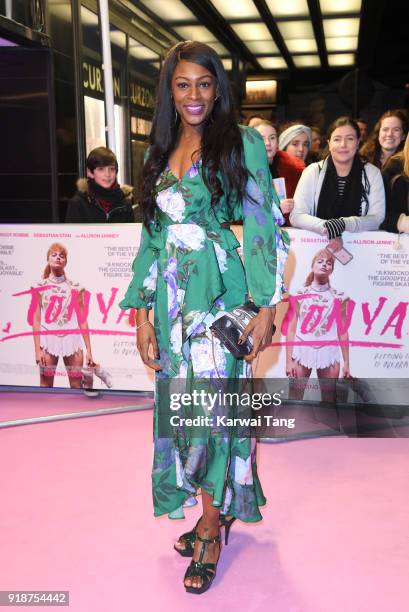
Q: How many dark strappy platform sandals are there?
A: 2